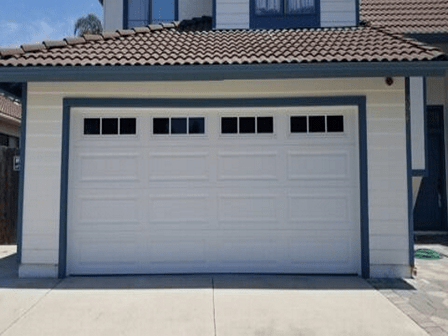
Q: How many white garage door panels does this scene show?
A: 12